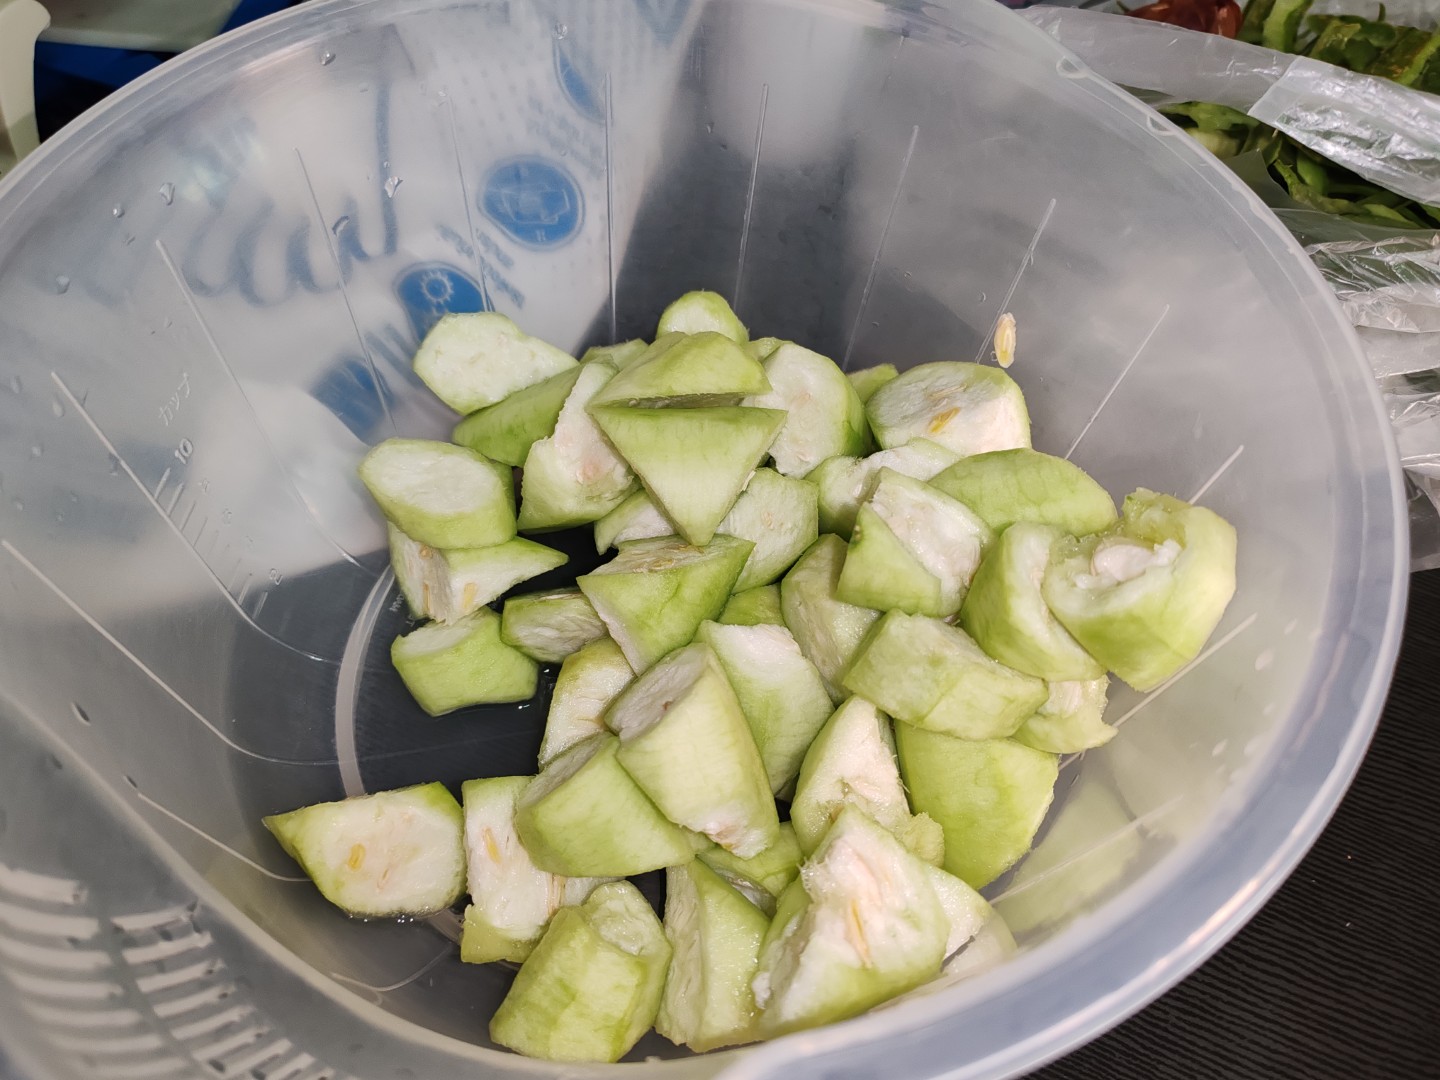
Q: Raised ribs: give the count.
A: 15